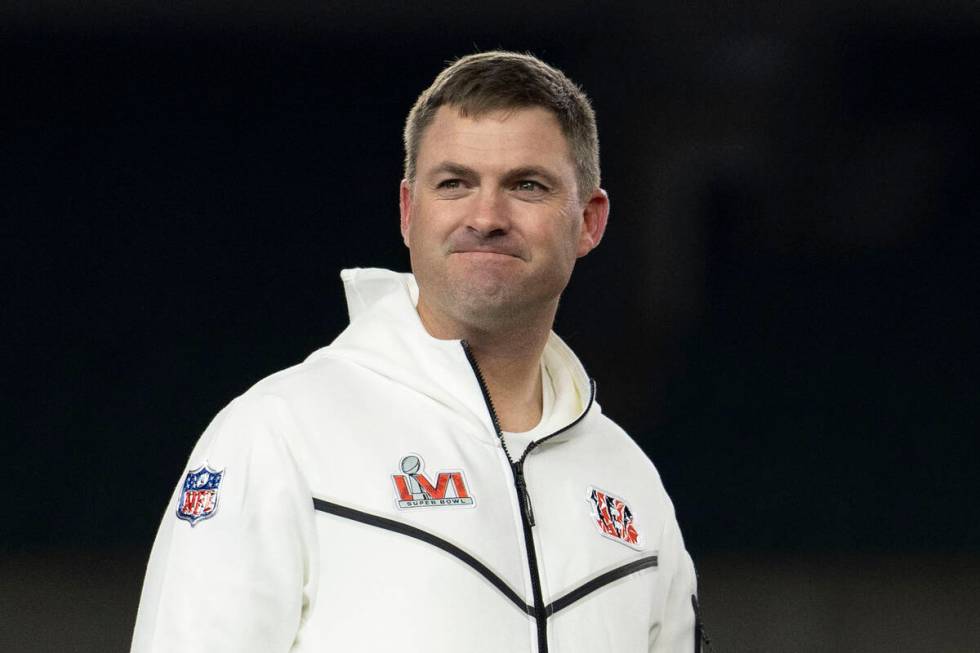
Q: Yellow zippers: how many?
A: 0